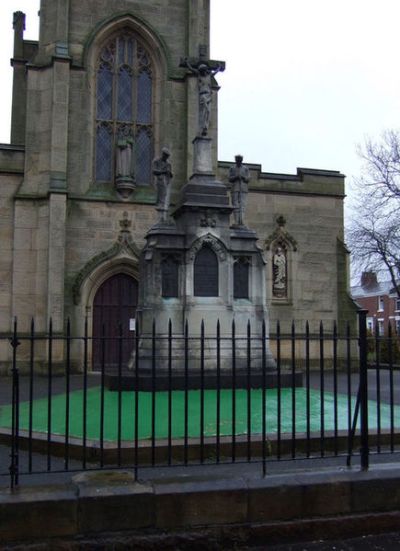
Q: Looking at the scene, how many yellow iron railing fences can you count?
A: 0